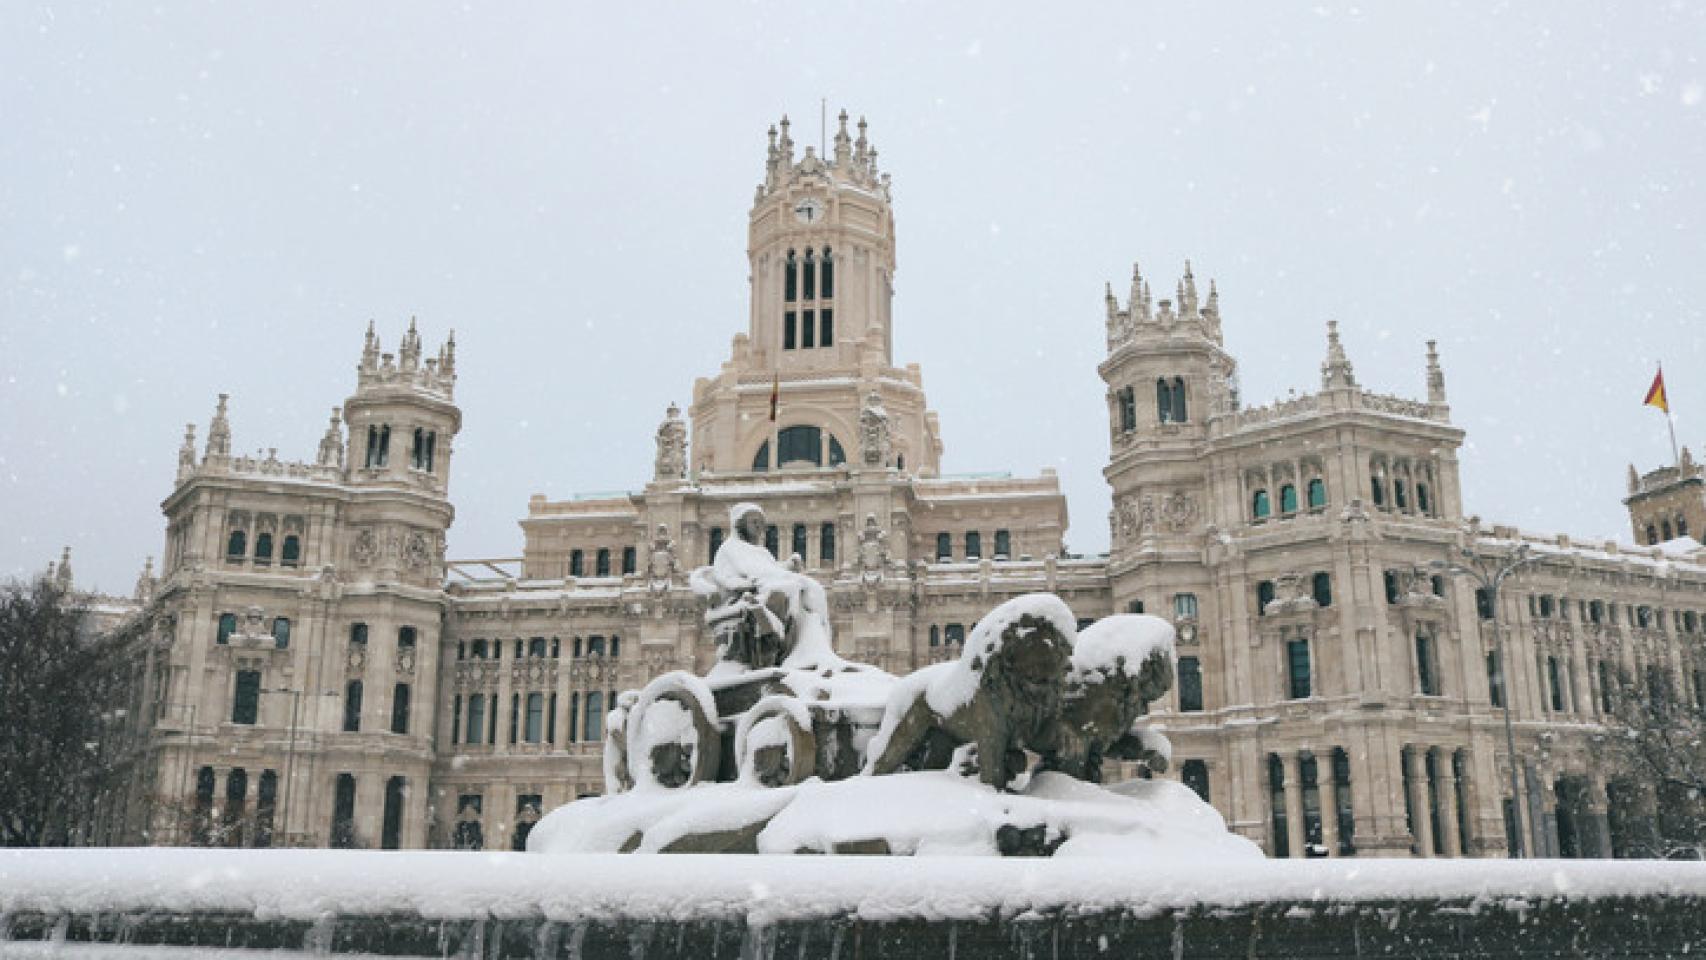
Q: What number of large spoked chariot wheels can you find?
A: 2